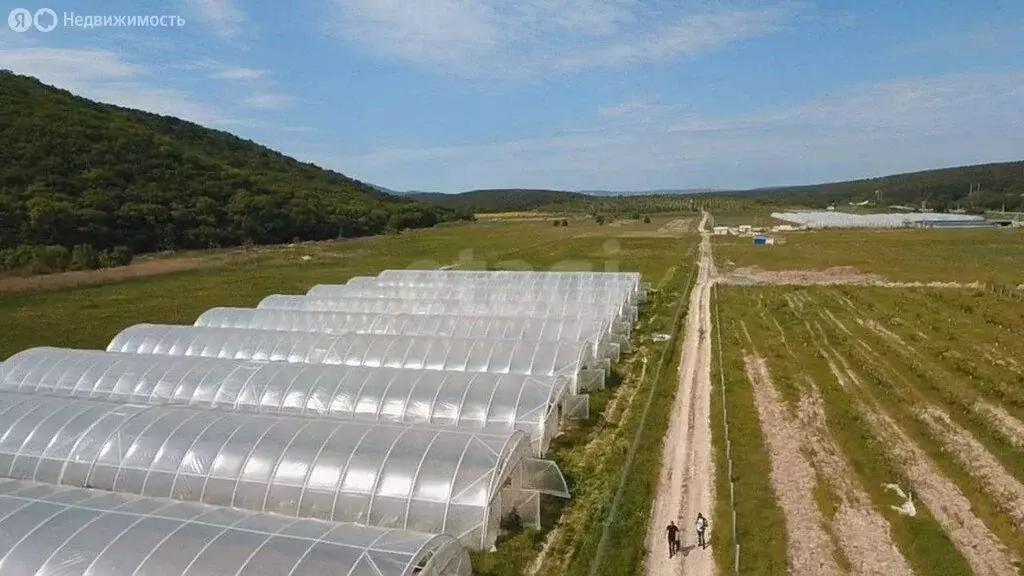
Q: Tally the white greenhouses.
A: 9